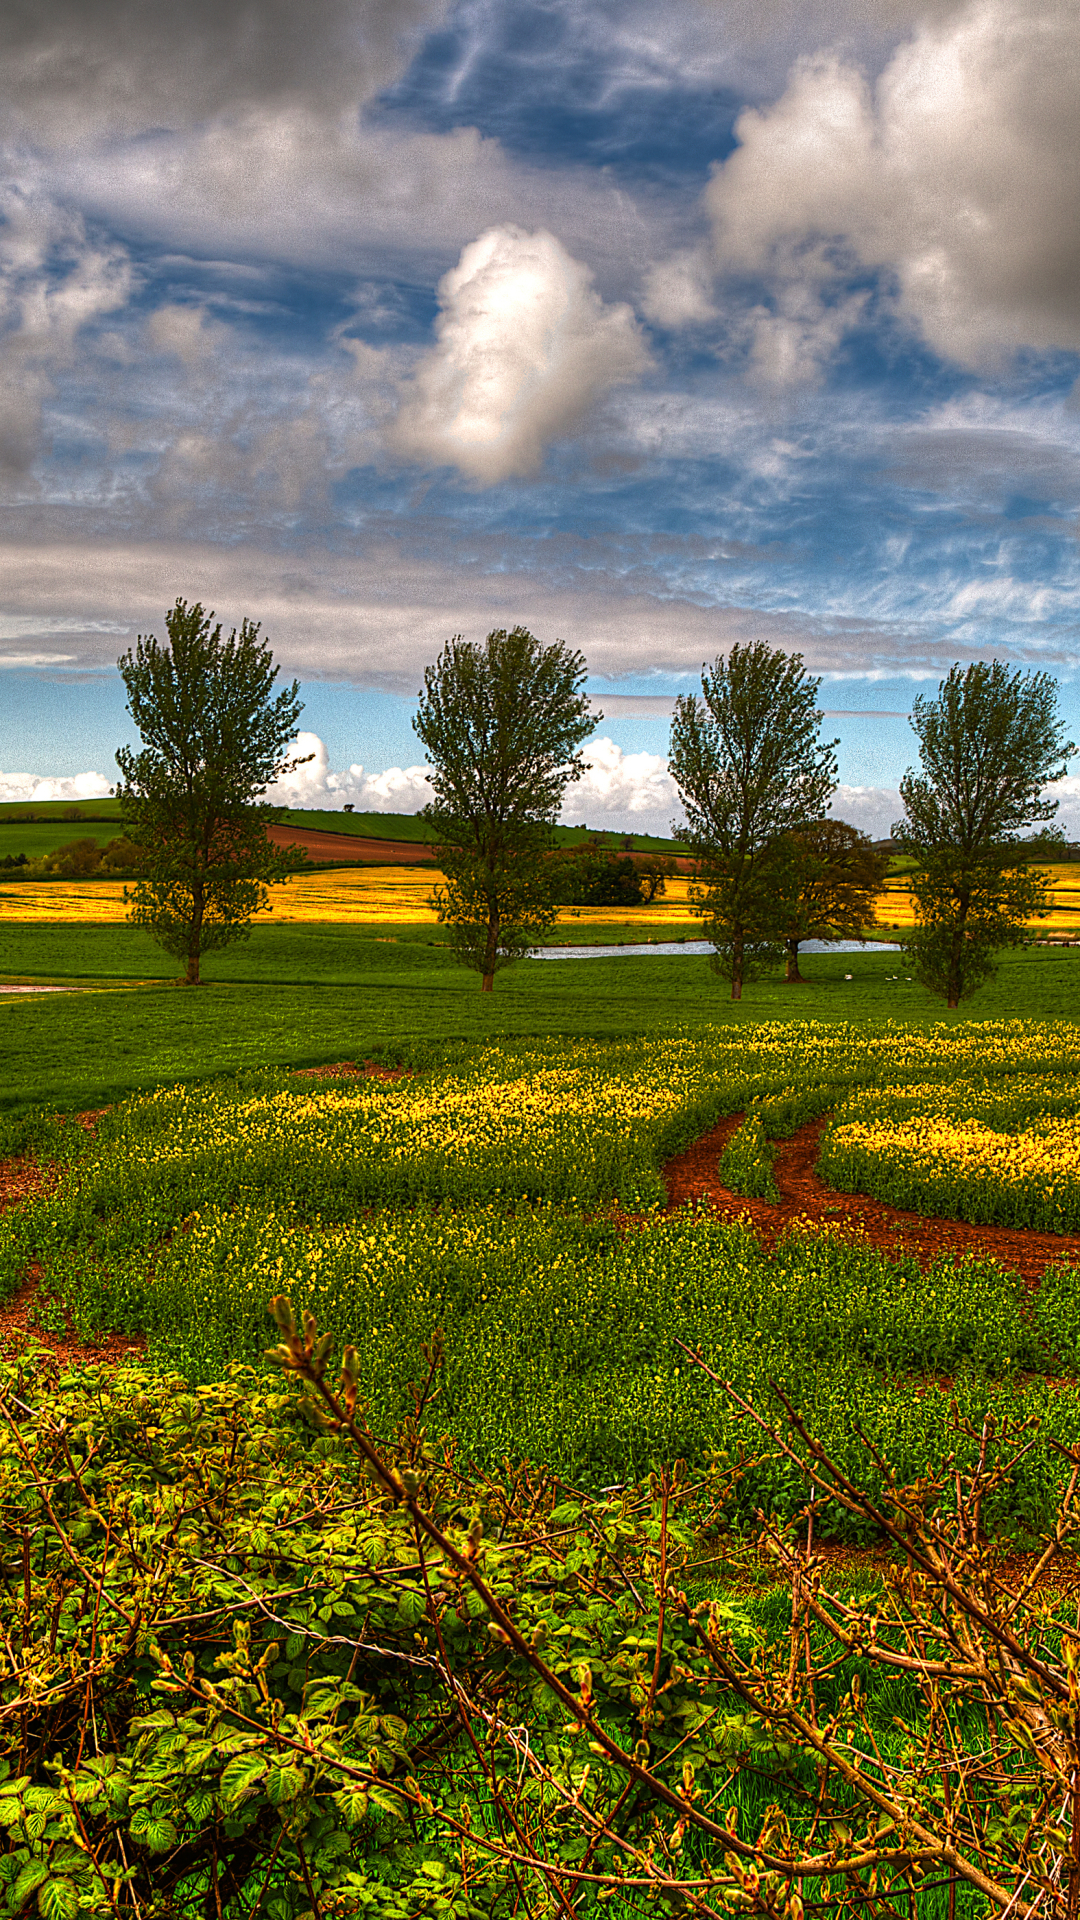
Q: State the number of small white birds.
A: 4